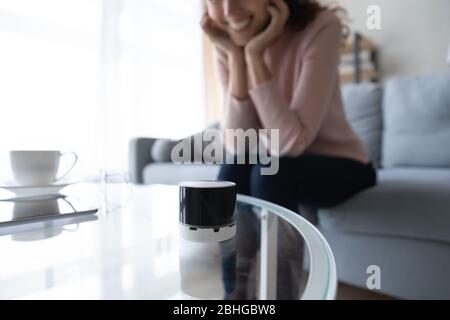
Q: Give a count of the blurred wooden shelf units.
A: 1